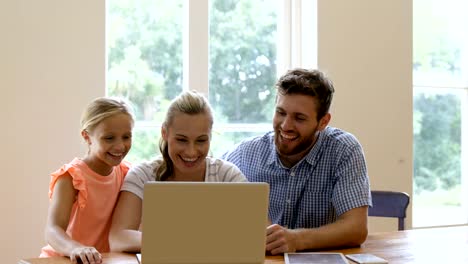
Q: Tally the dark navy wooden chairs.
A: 1